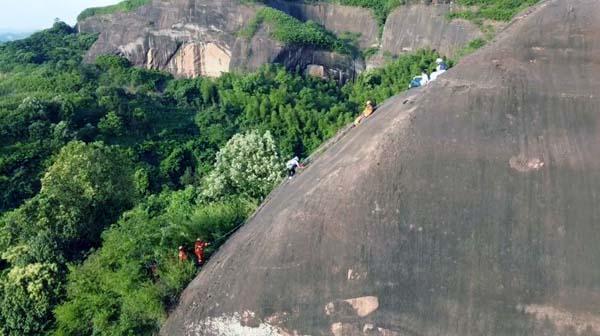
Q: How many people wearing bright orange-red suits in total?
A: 2